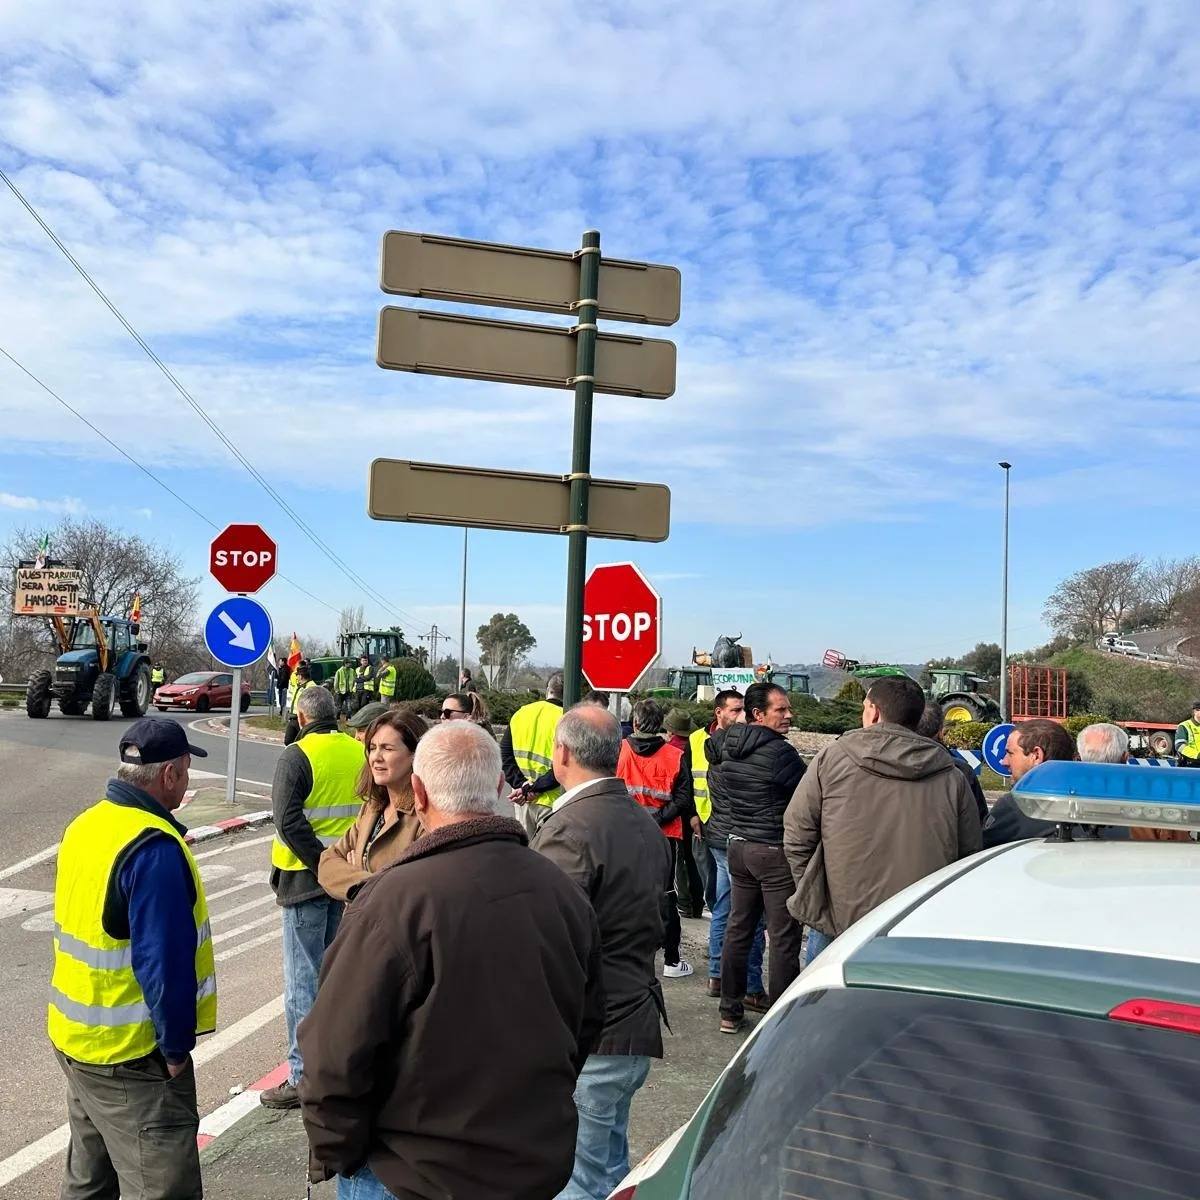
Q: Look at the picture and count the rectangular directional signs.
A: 3